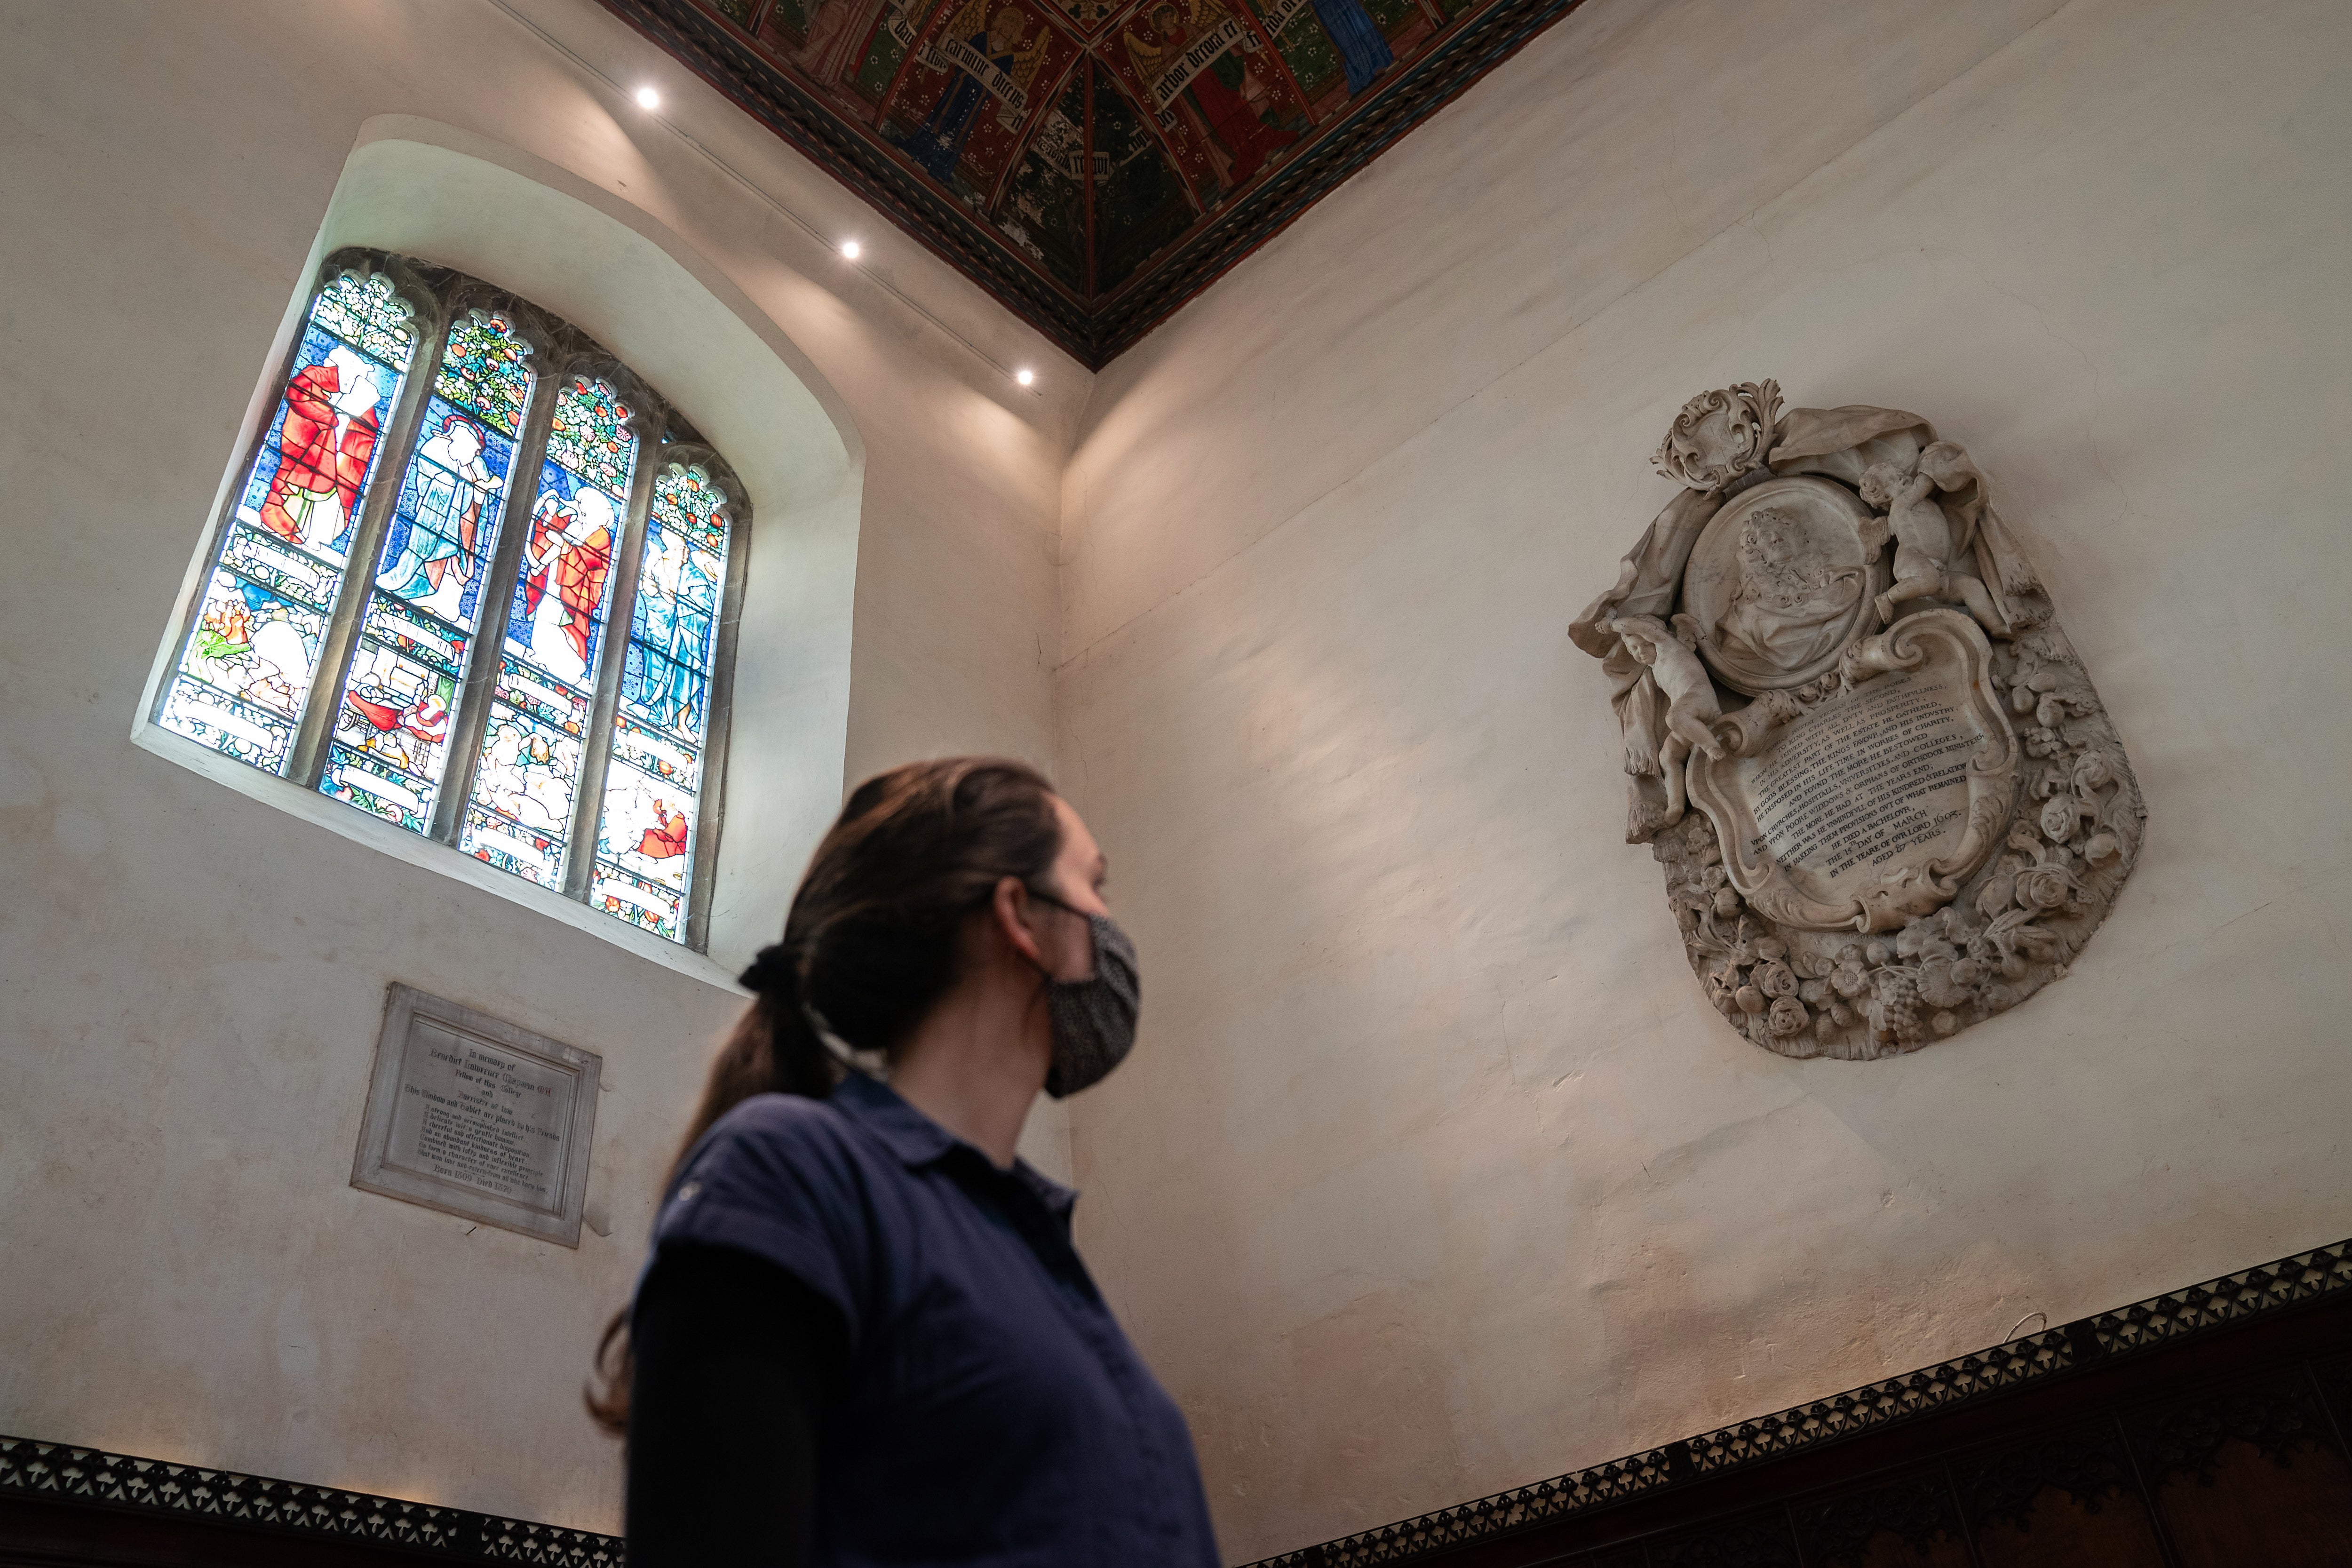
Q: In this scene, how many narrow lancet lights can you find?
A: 4